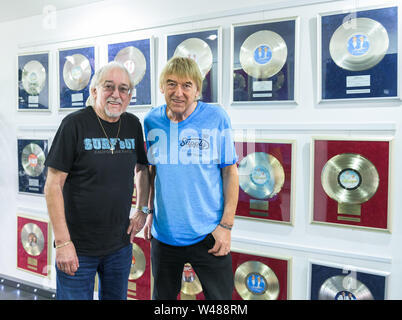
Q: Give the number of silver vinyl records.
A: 8